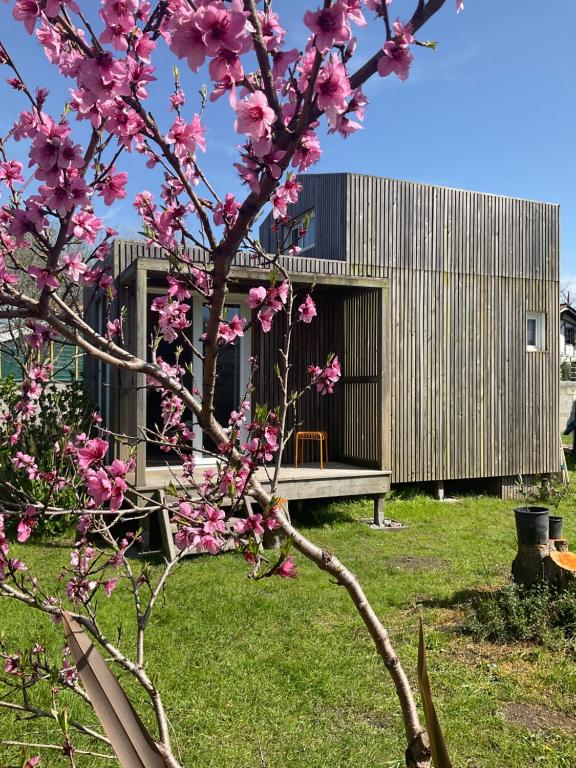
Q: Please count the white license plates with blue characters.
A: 0